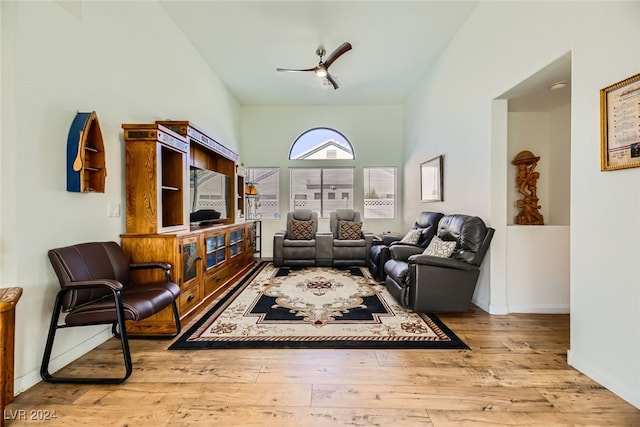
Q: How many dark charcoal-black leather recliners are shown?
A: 2